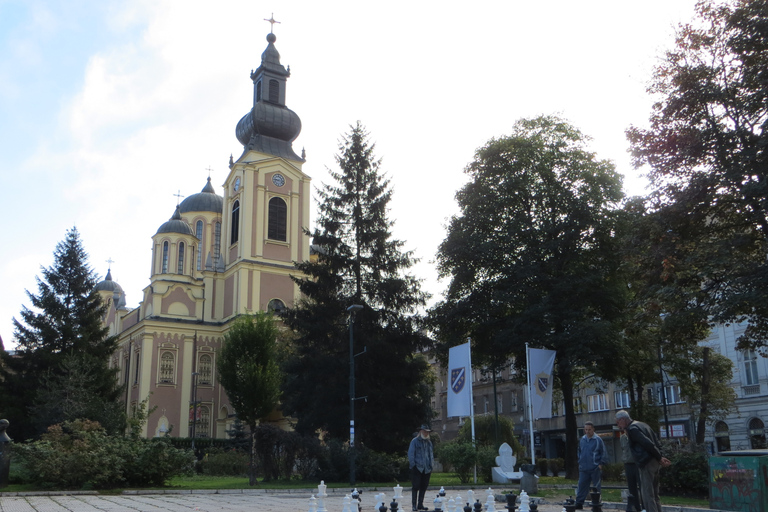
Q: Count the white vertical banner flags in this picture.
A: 2